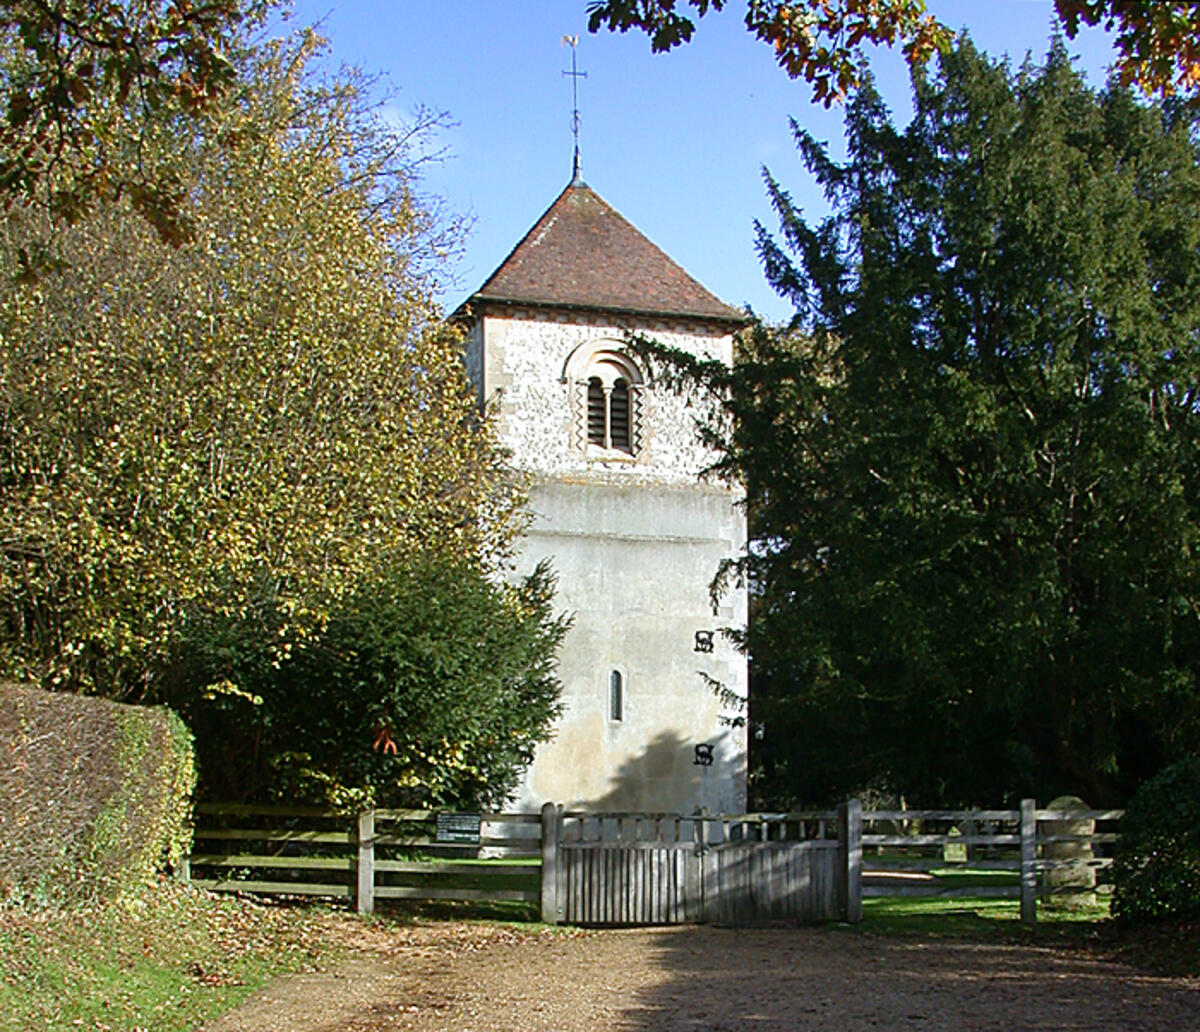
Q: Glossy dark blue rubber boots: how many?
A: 0